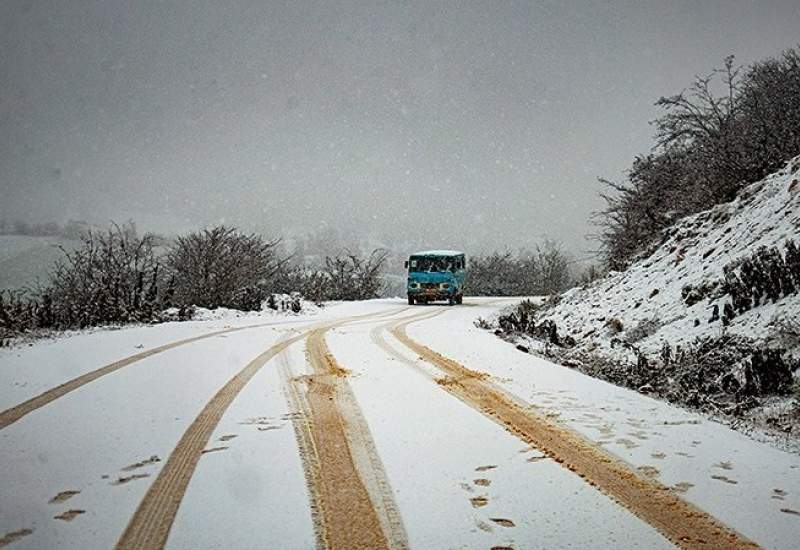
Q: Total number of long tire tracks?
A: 4